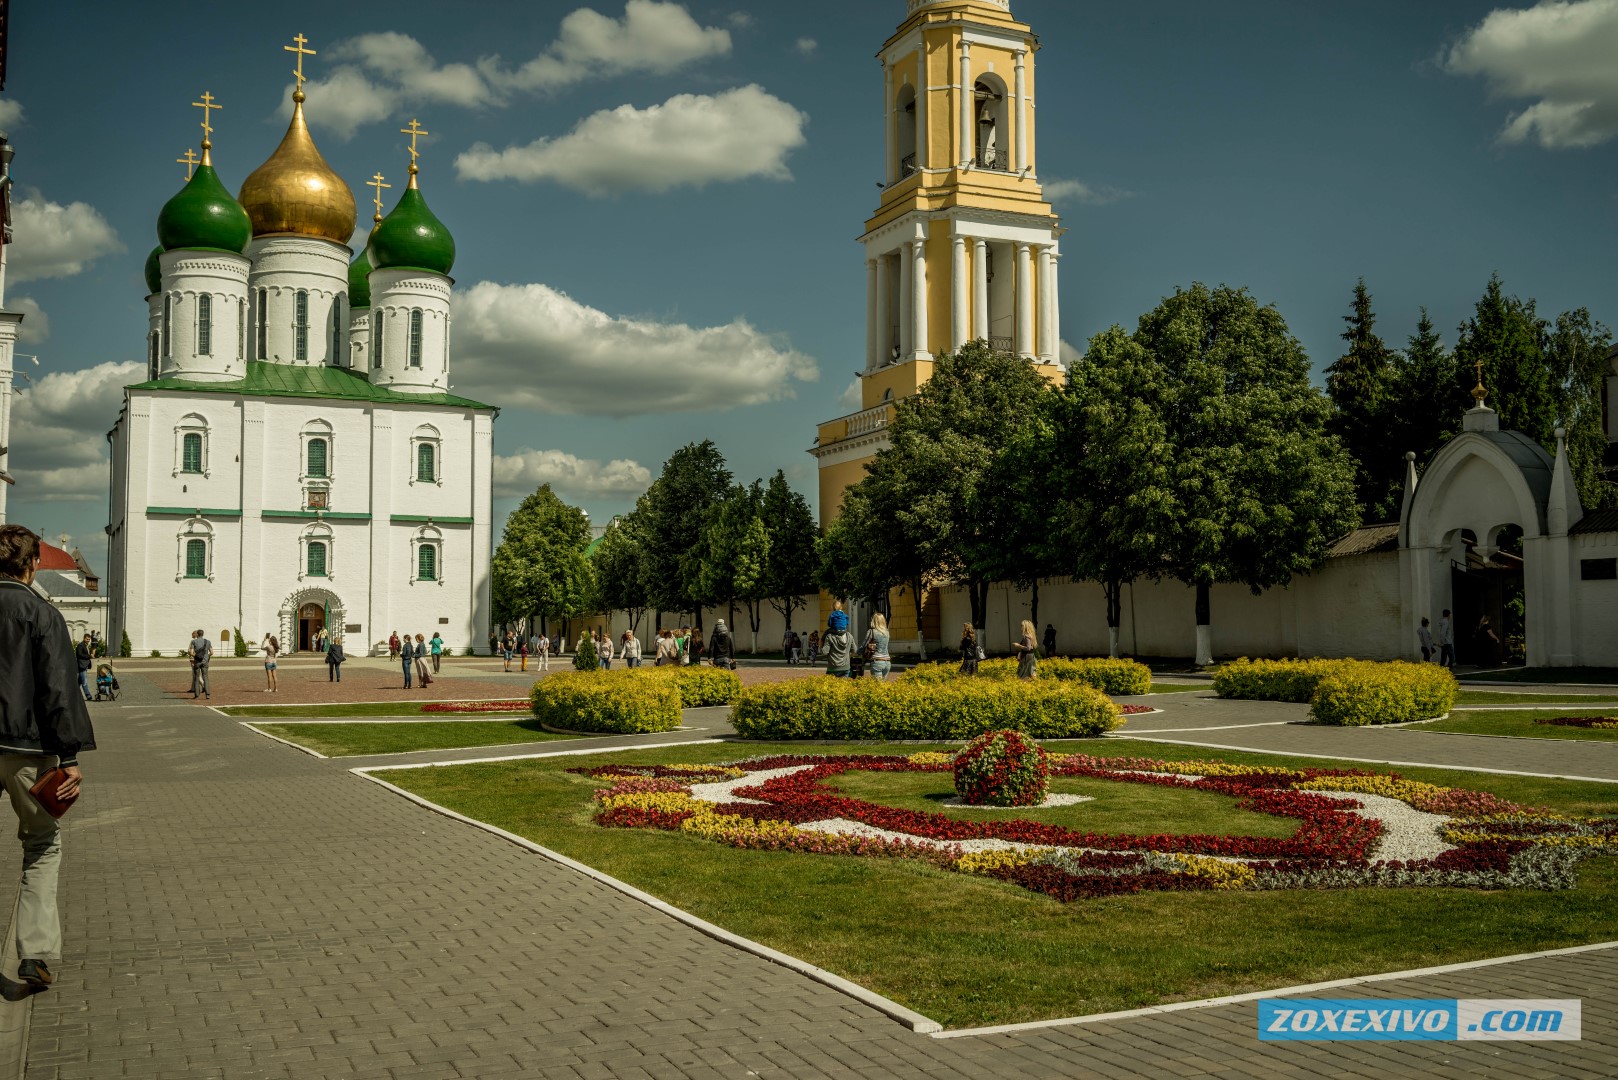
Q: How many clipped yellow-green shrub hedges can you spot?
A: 4